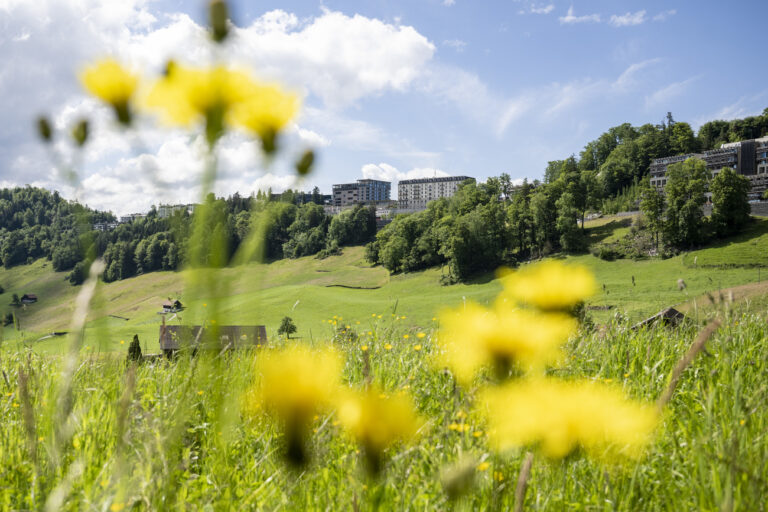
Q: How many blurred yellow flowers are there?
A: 8